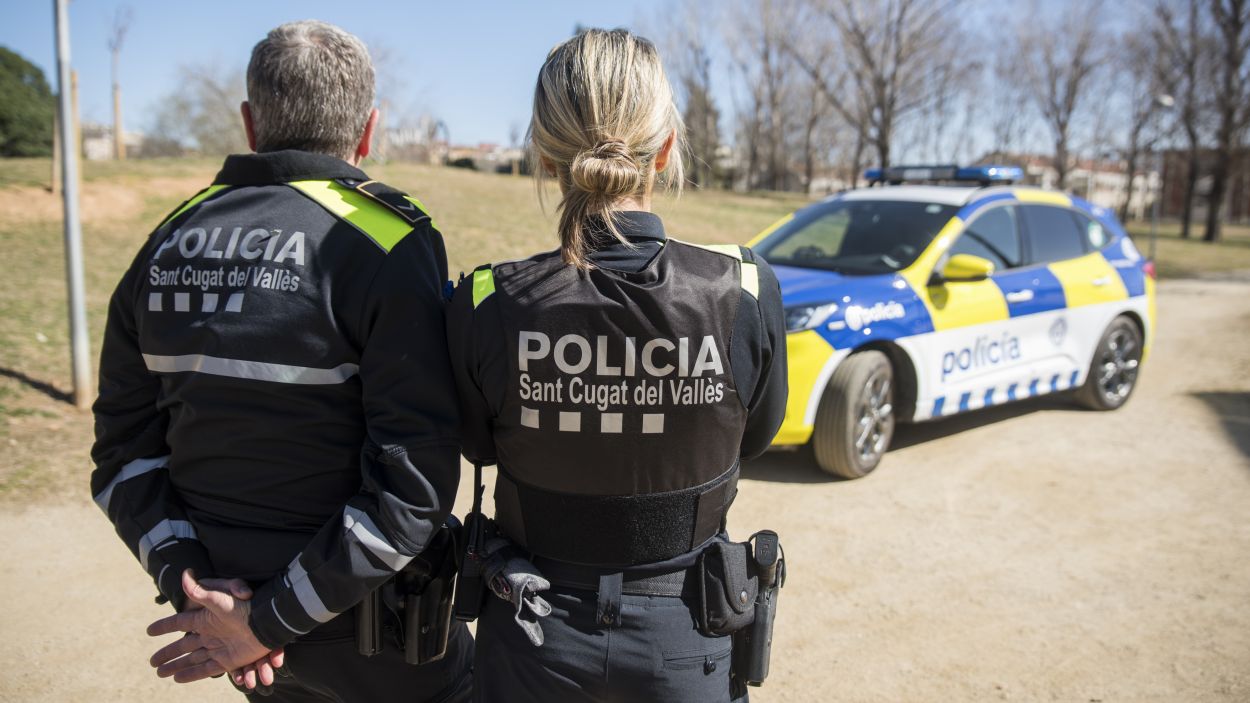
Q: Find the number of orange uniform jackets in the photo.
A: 0